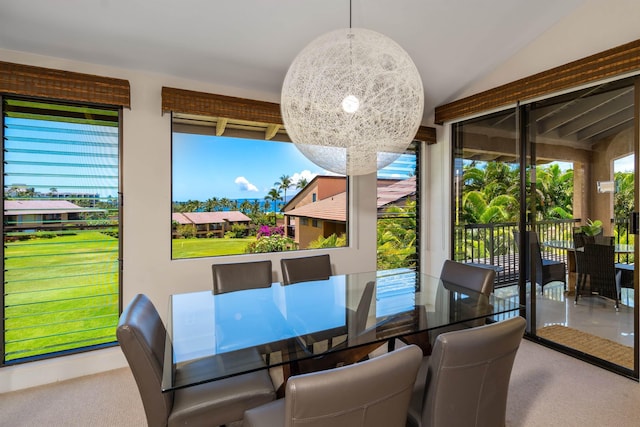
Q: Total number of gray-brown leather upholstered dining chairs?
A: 6